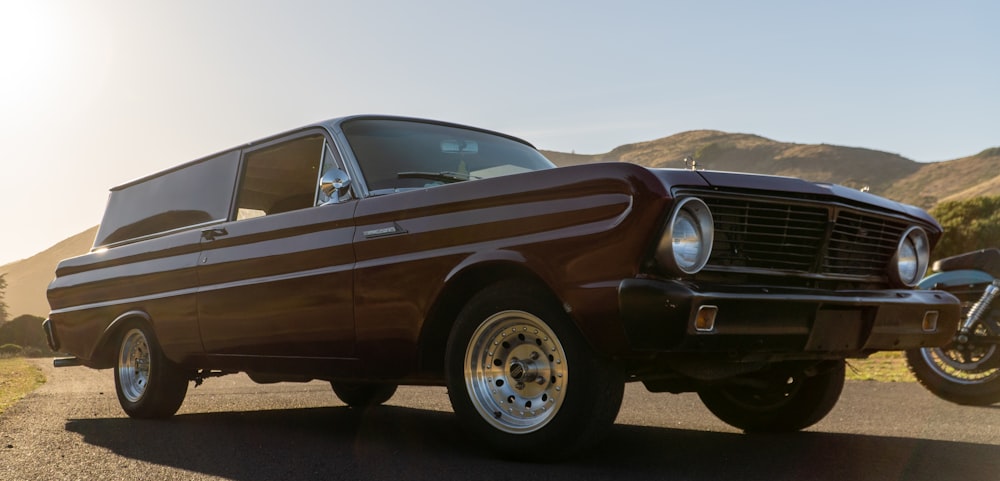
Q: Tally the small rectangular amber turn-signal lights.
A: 2